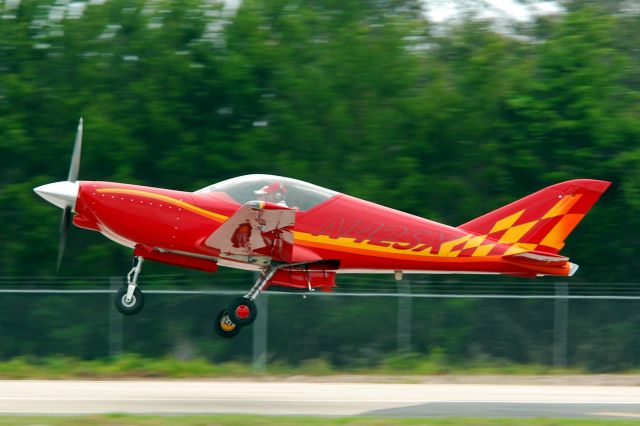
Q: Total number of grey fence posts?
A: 4